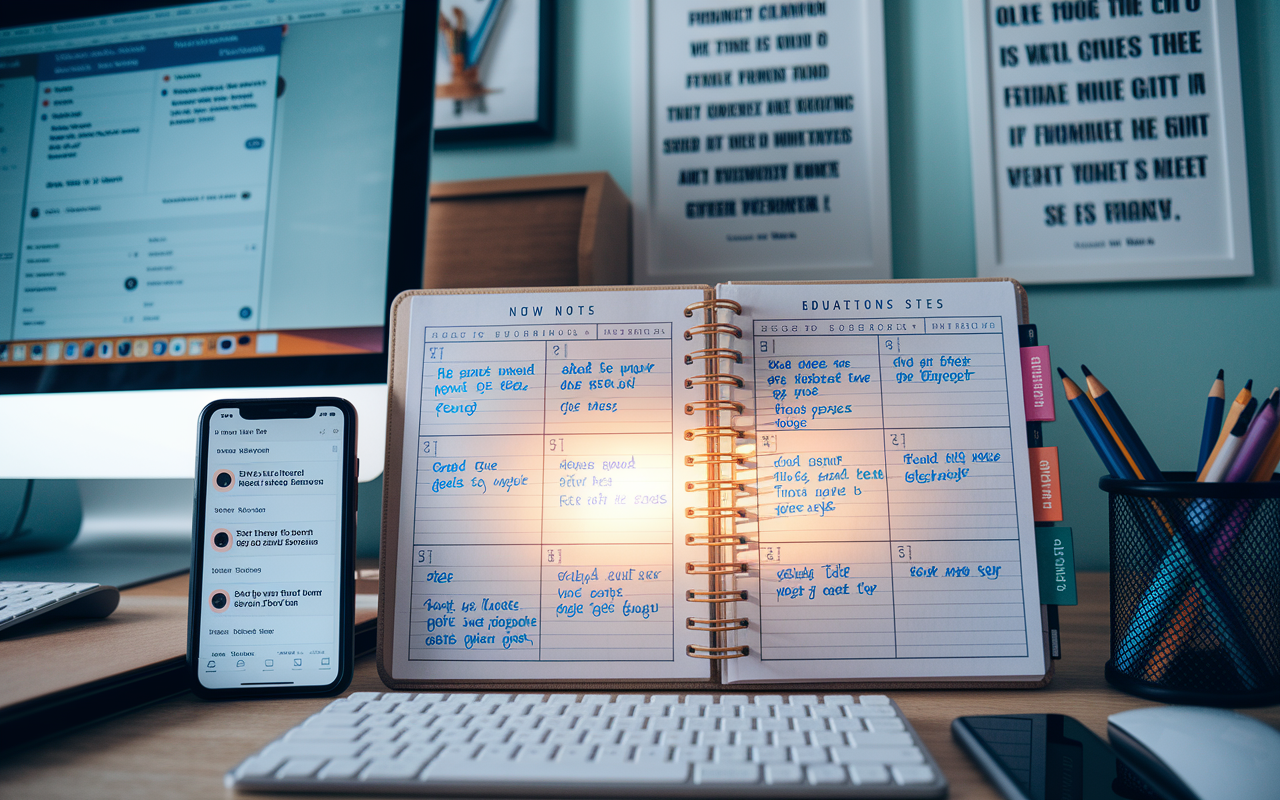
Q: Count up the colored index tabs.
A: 3